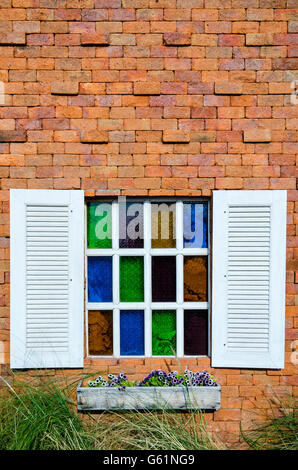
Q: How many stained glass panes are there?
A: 12